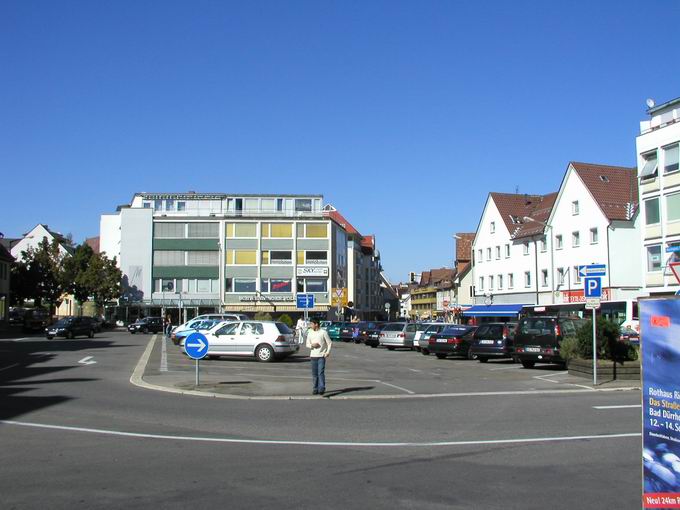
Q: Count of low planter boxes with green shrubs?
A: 1